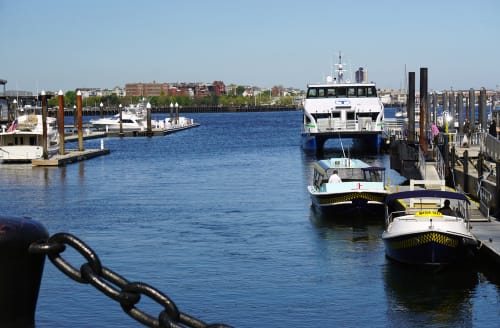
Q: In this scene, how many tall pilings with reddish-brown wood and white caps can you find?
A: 3